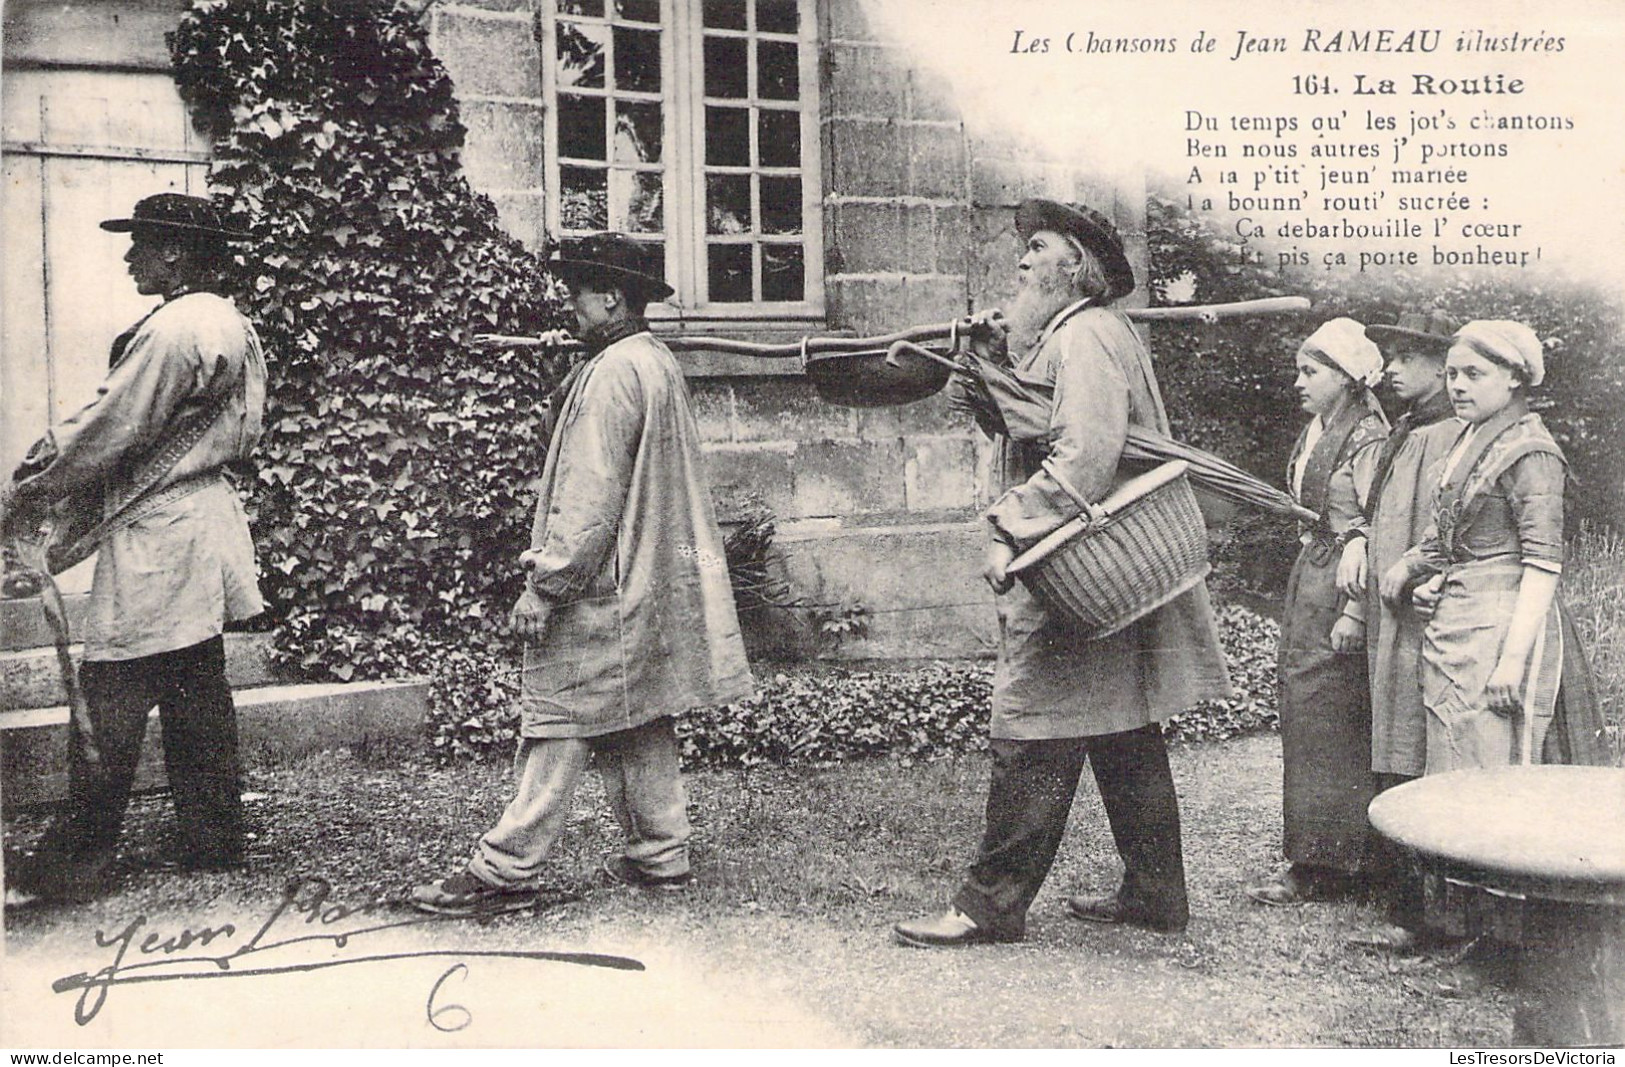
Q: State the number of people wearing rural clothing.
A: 6